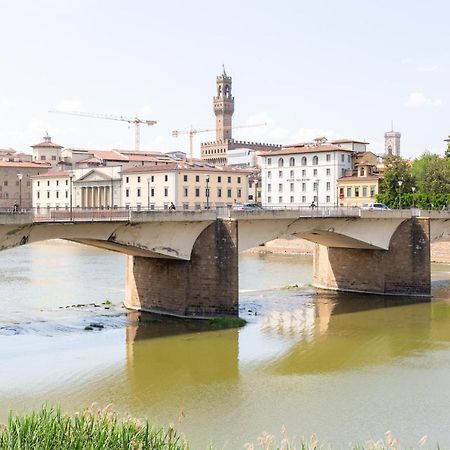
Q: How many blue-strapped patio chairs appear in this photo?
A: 0